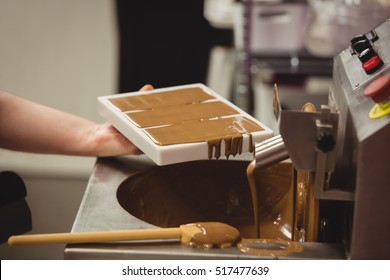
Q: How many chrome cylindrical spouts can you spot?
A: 1